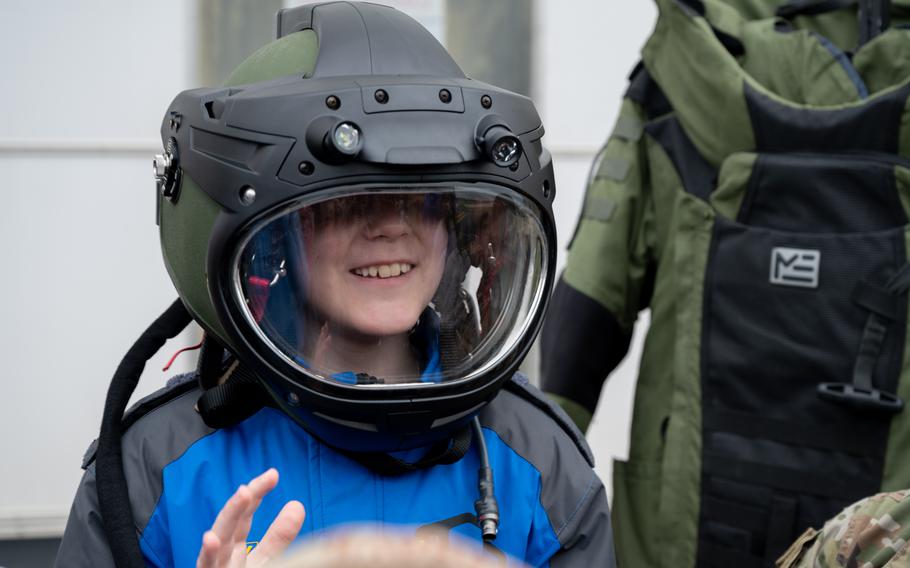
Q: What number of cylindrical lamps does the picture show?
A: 2